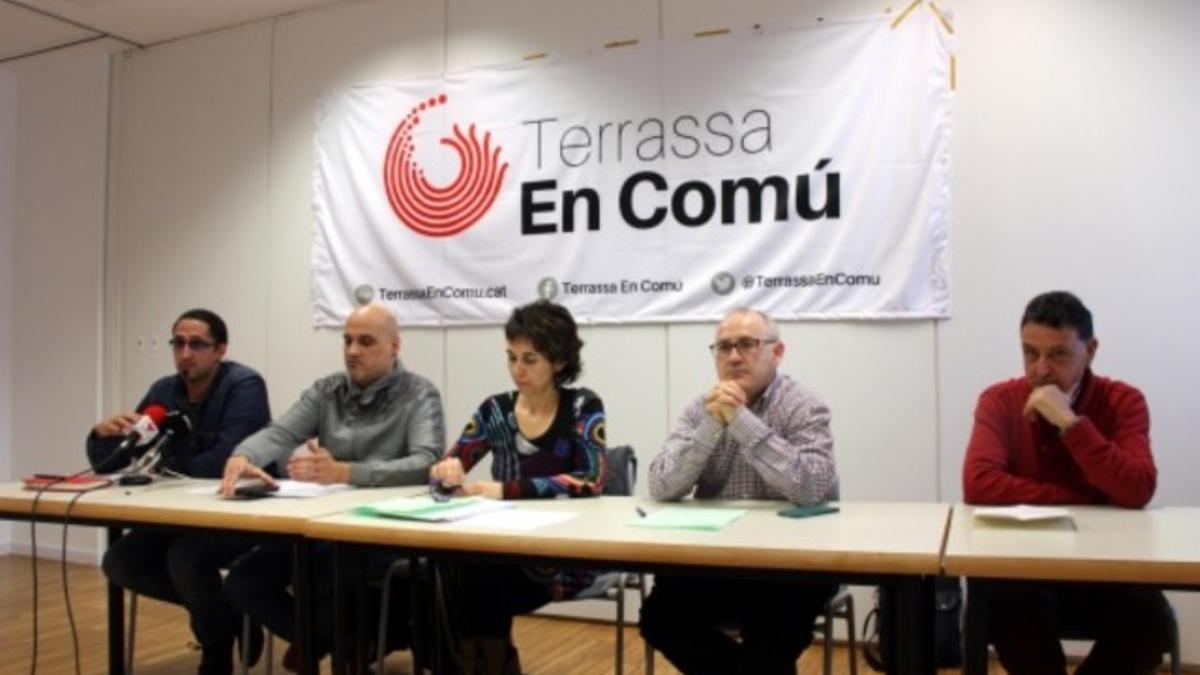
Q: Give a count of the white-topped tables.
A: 3